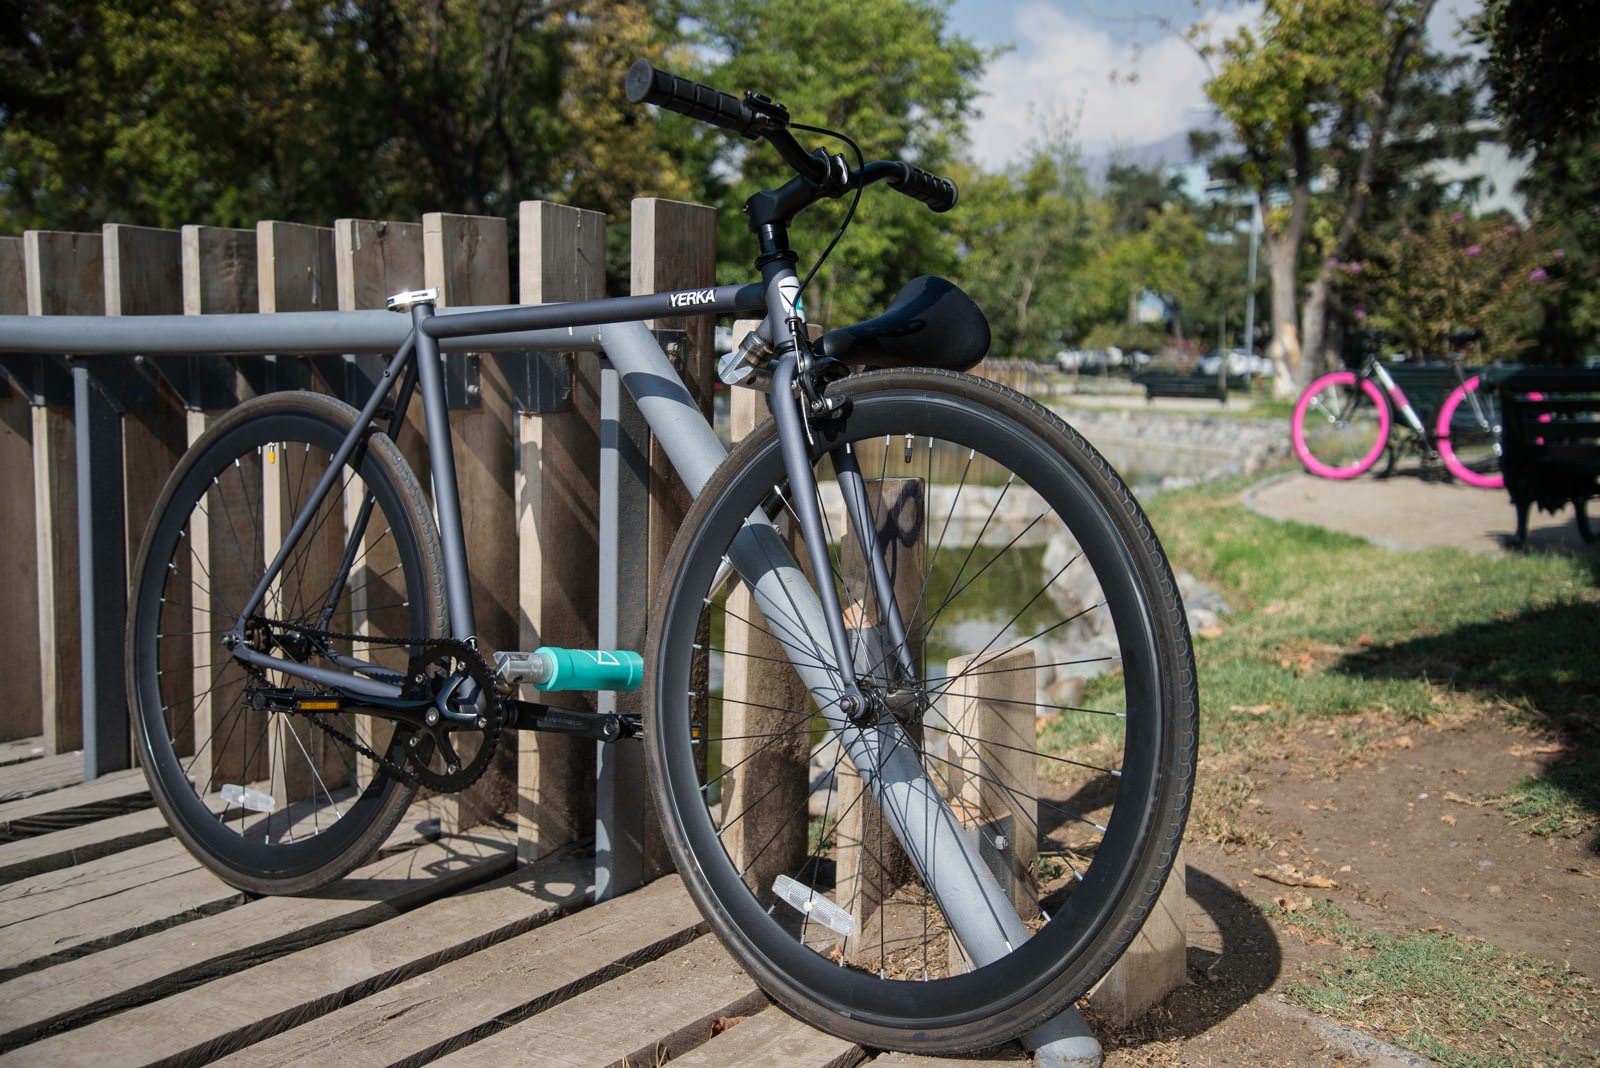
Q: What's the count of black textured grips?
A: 2